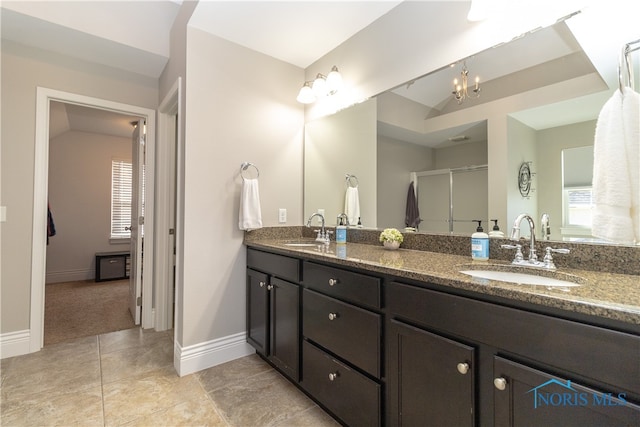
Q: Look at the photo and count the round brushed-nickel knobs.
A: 7